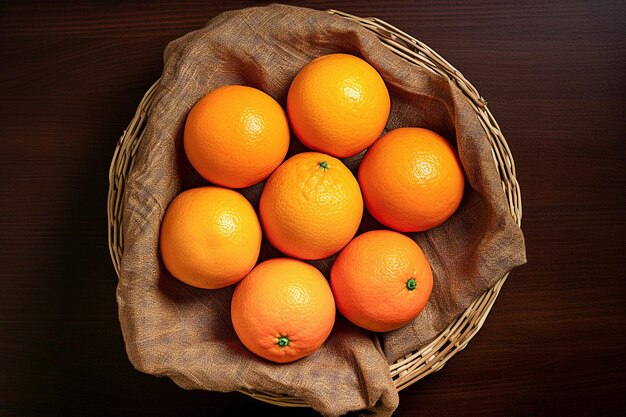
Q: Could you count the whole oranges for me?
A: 7